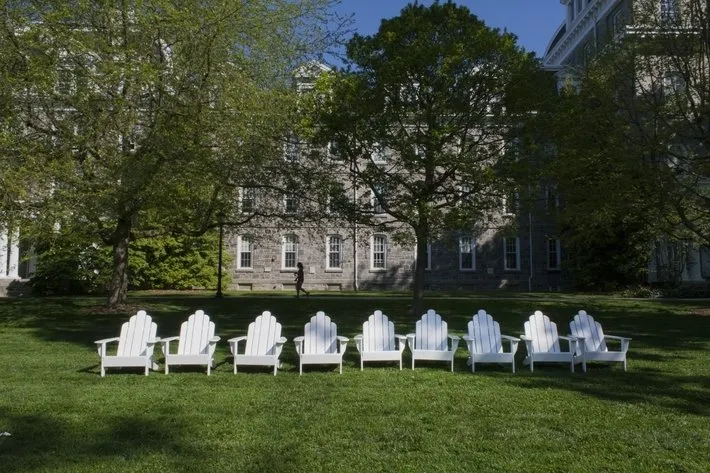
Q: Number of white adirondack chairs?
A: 9